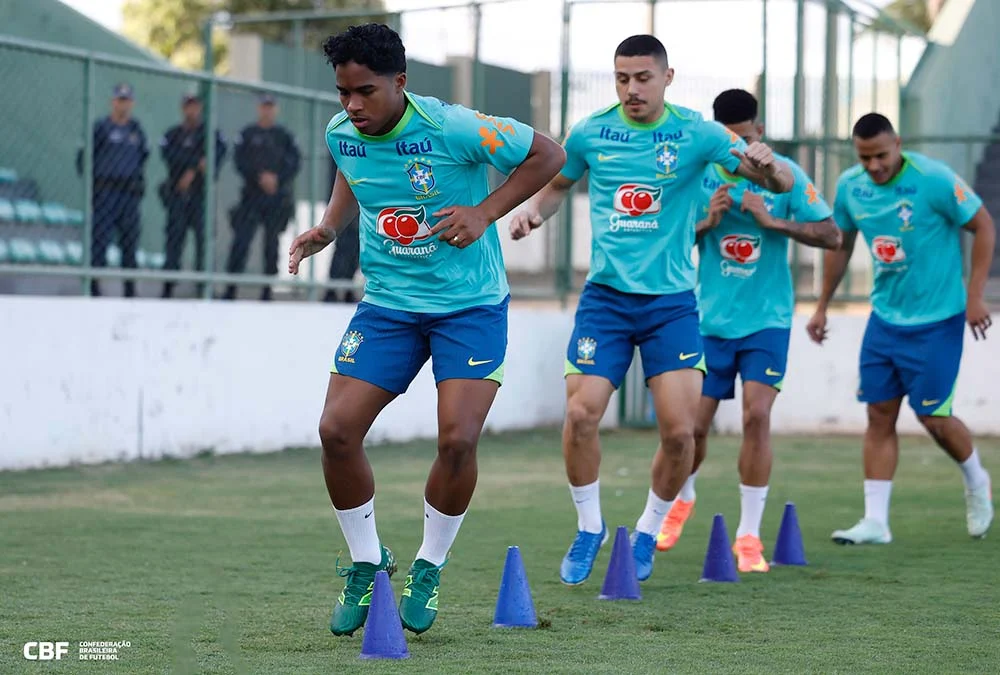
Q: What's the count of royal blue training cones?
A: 5